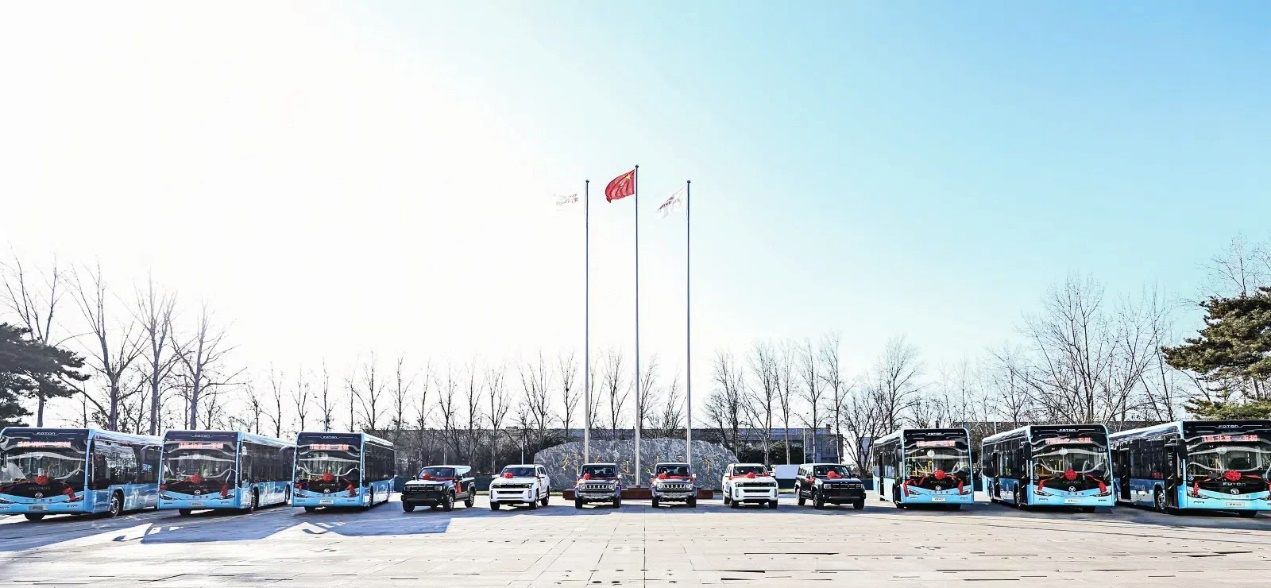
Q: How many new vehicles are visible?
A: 12